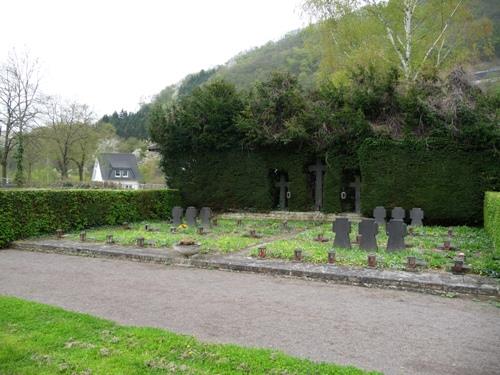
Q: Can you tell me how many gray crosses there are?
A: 12